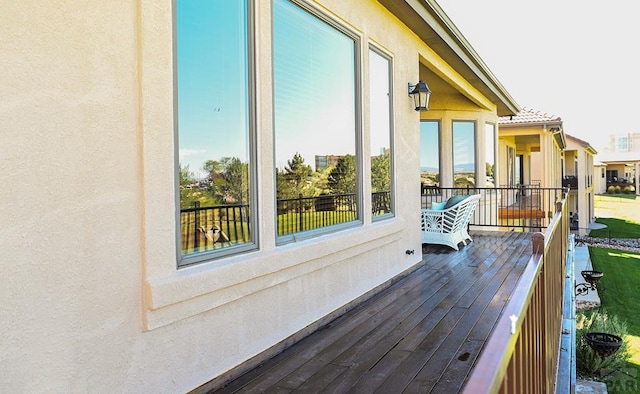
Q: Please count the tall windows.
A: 6